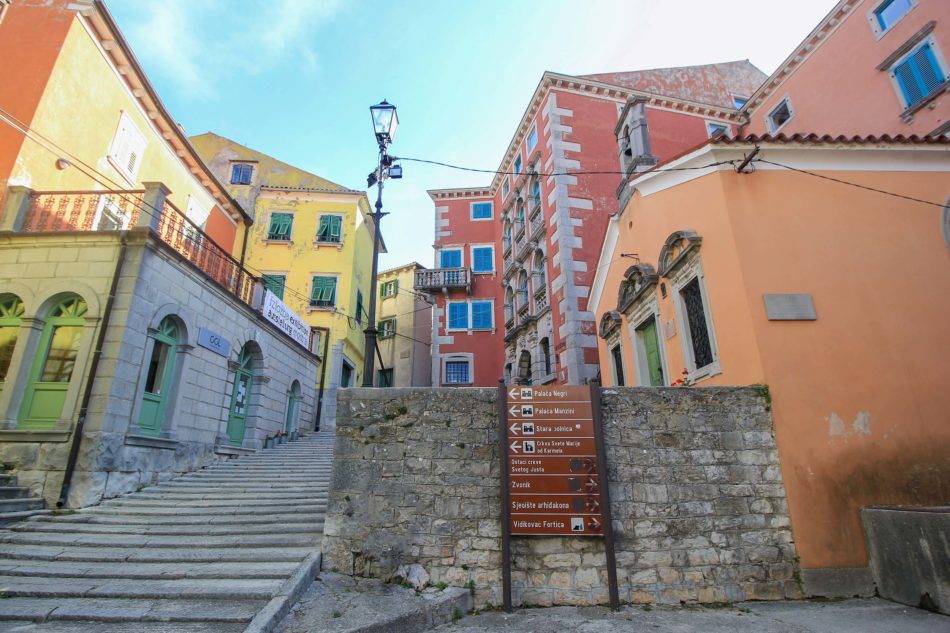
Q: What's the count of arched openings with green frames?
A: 5